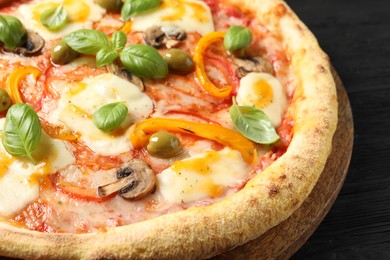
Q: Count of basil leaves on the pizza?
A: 11